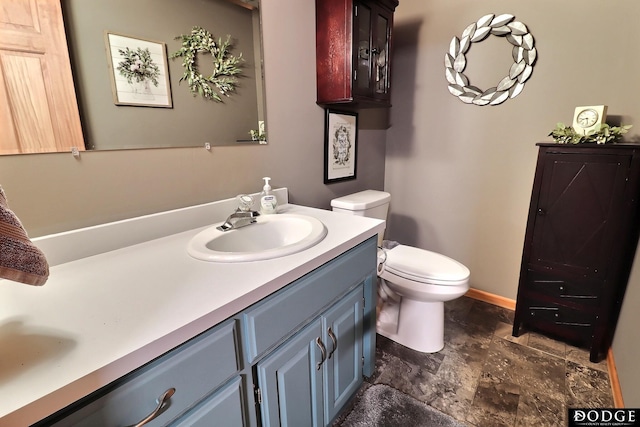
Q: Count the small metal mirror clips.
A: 2